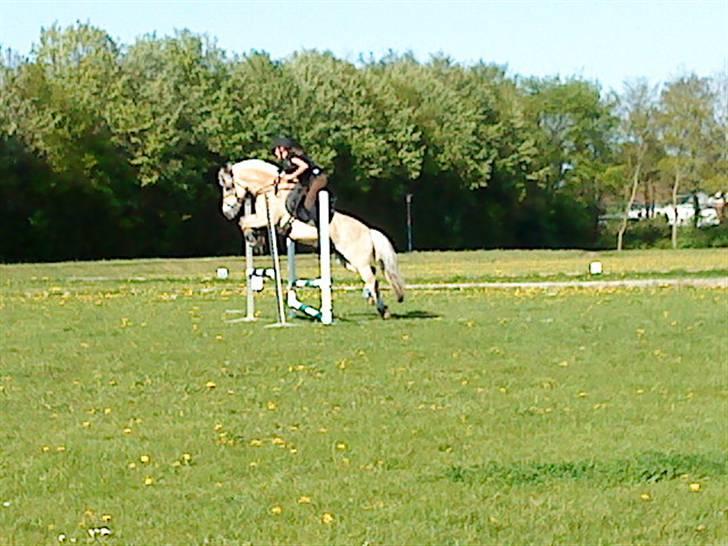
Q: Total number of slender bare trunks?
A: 2